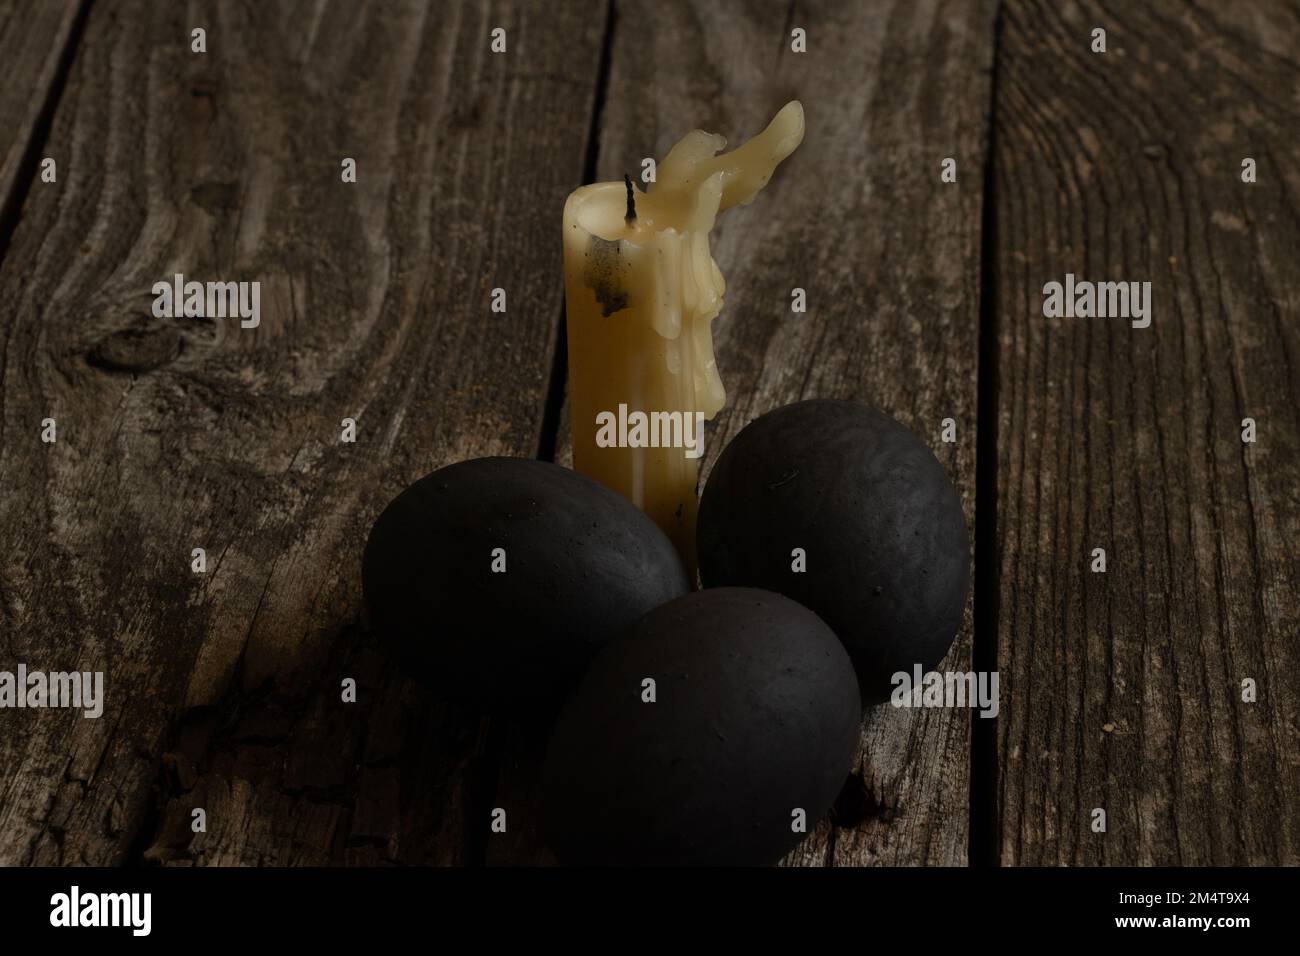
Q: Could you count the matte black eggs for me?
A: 3